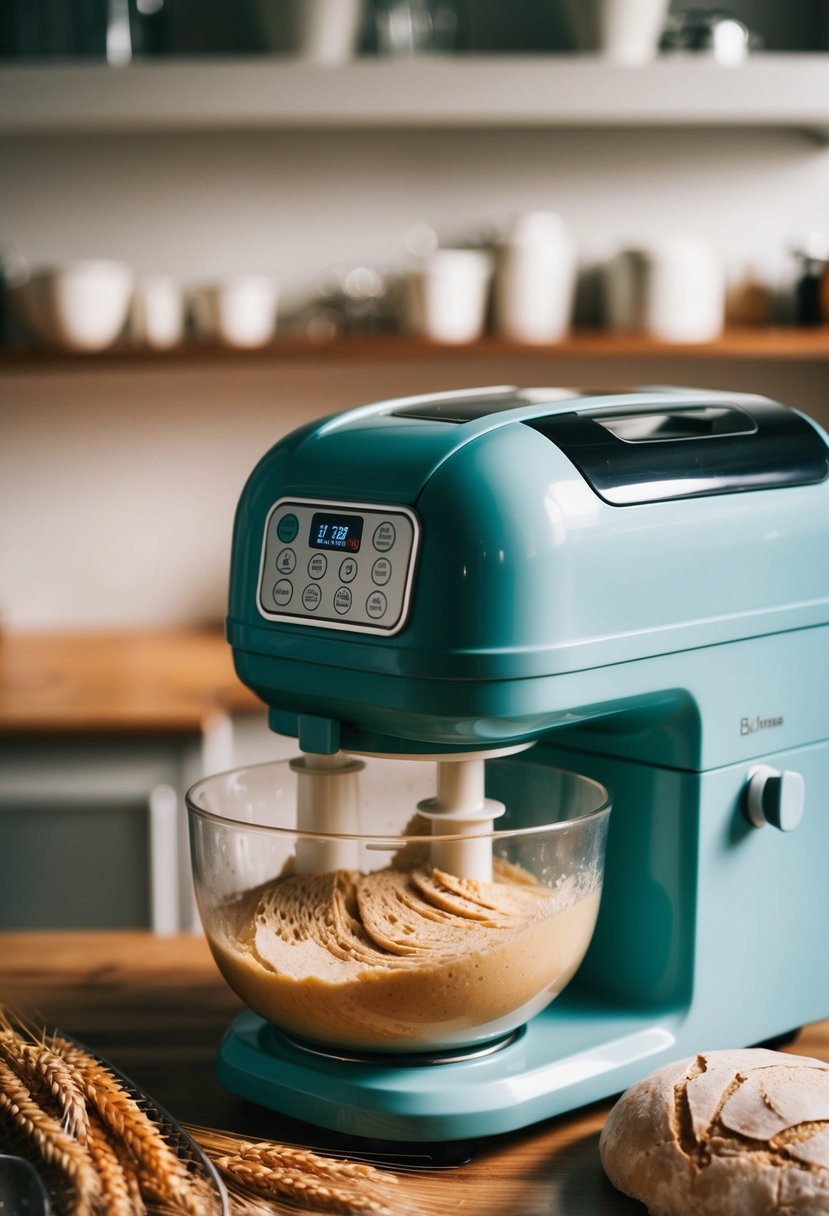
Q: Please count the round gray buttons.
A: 9